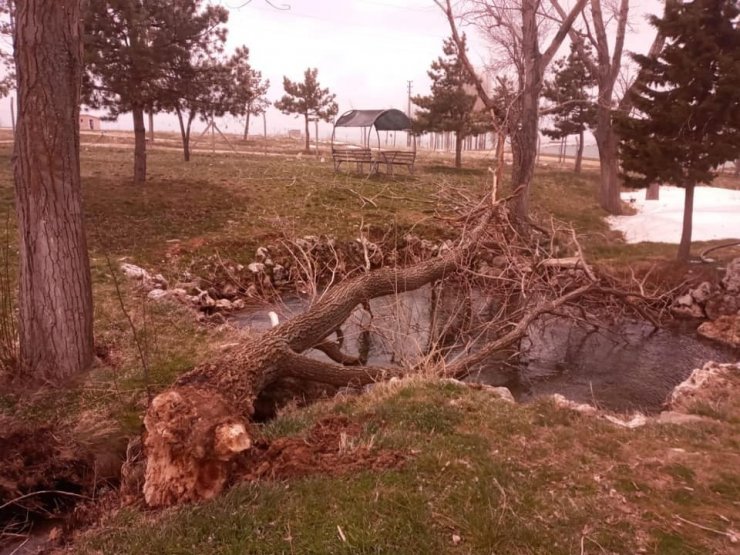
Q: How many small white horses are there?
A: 0